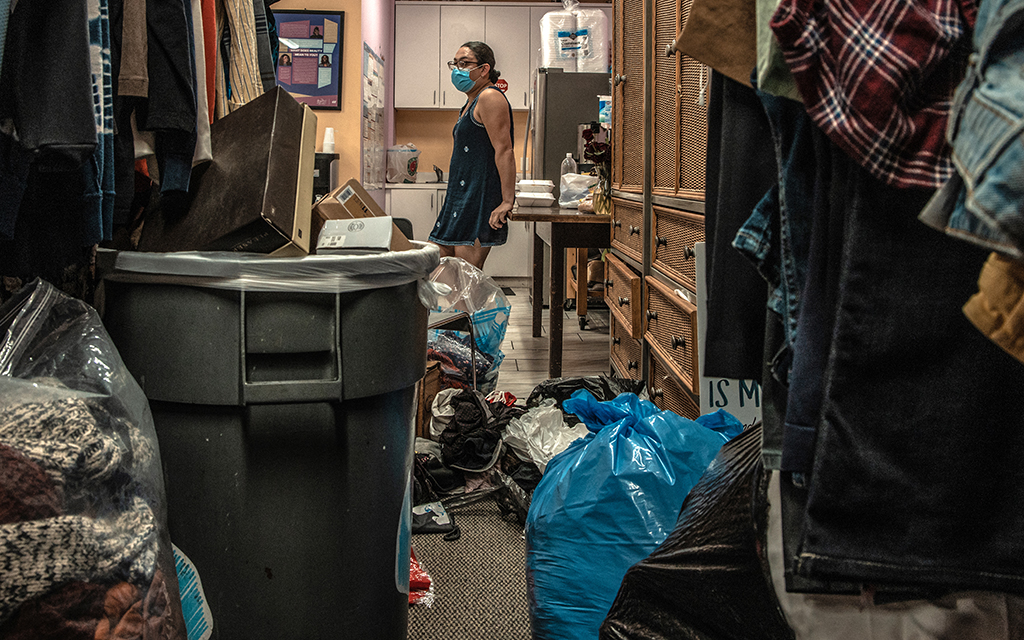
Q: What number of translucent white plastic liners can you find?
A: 1